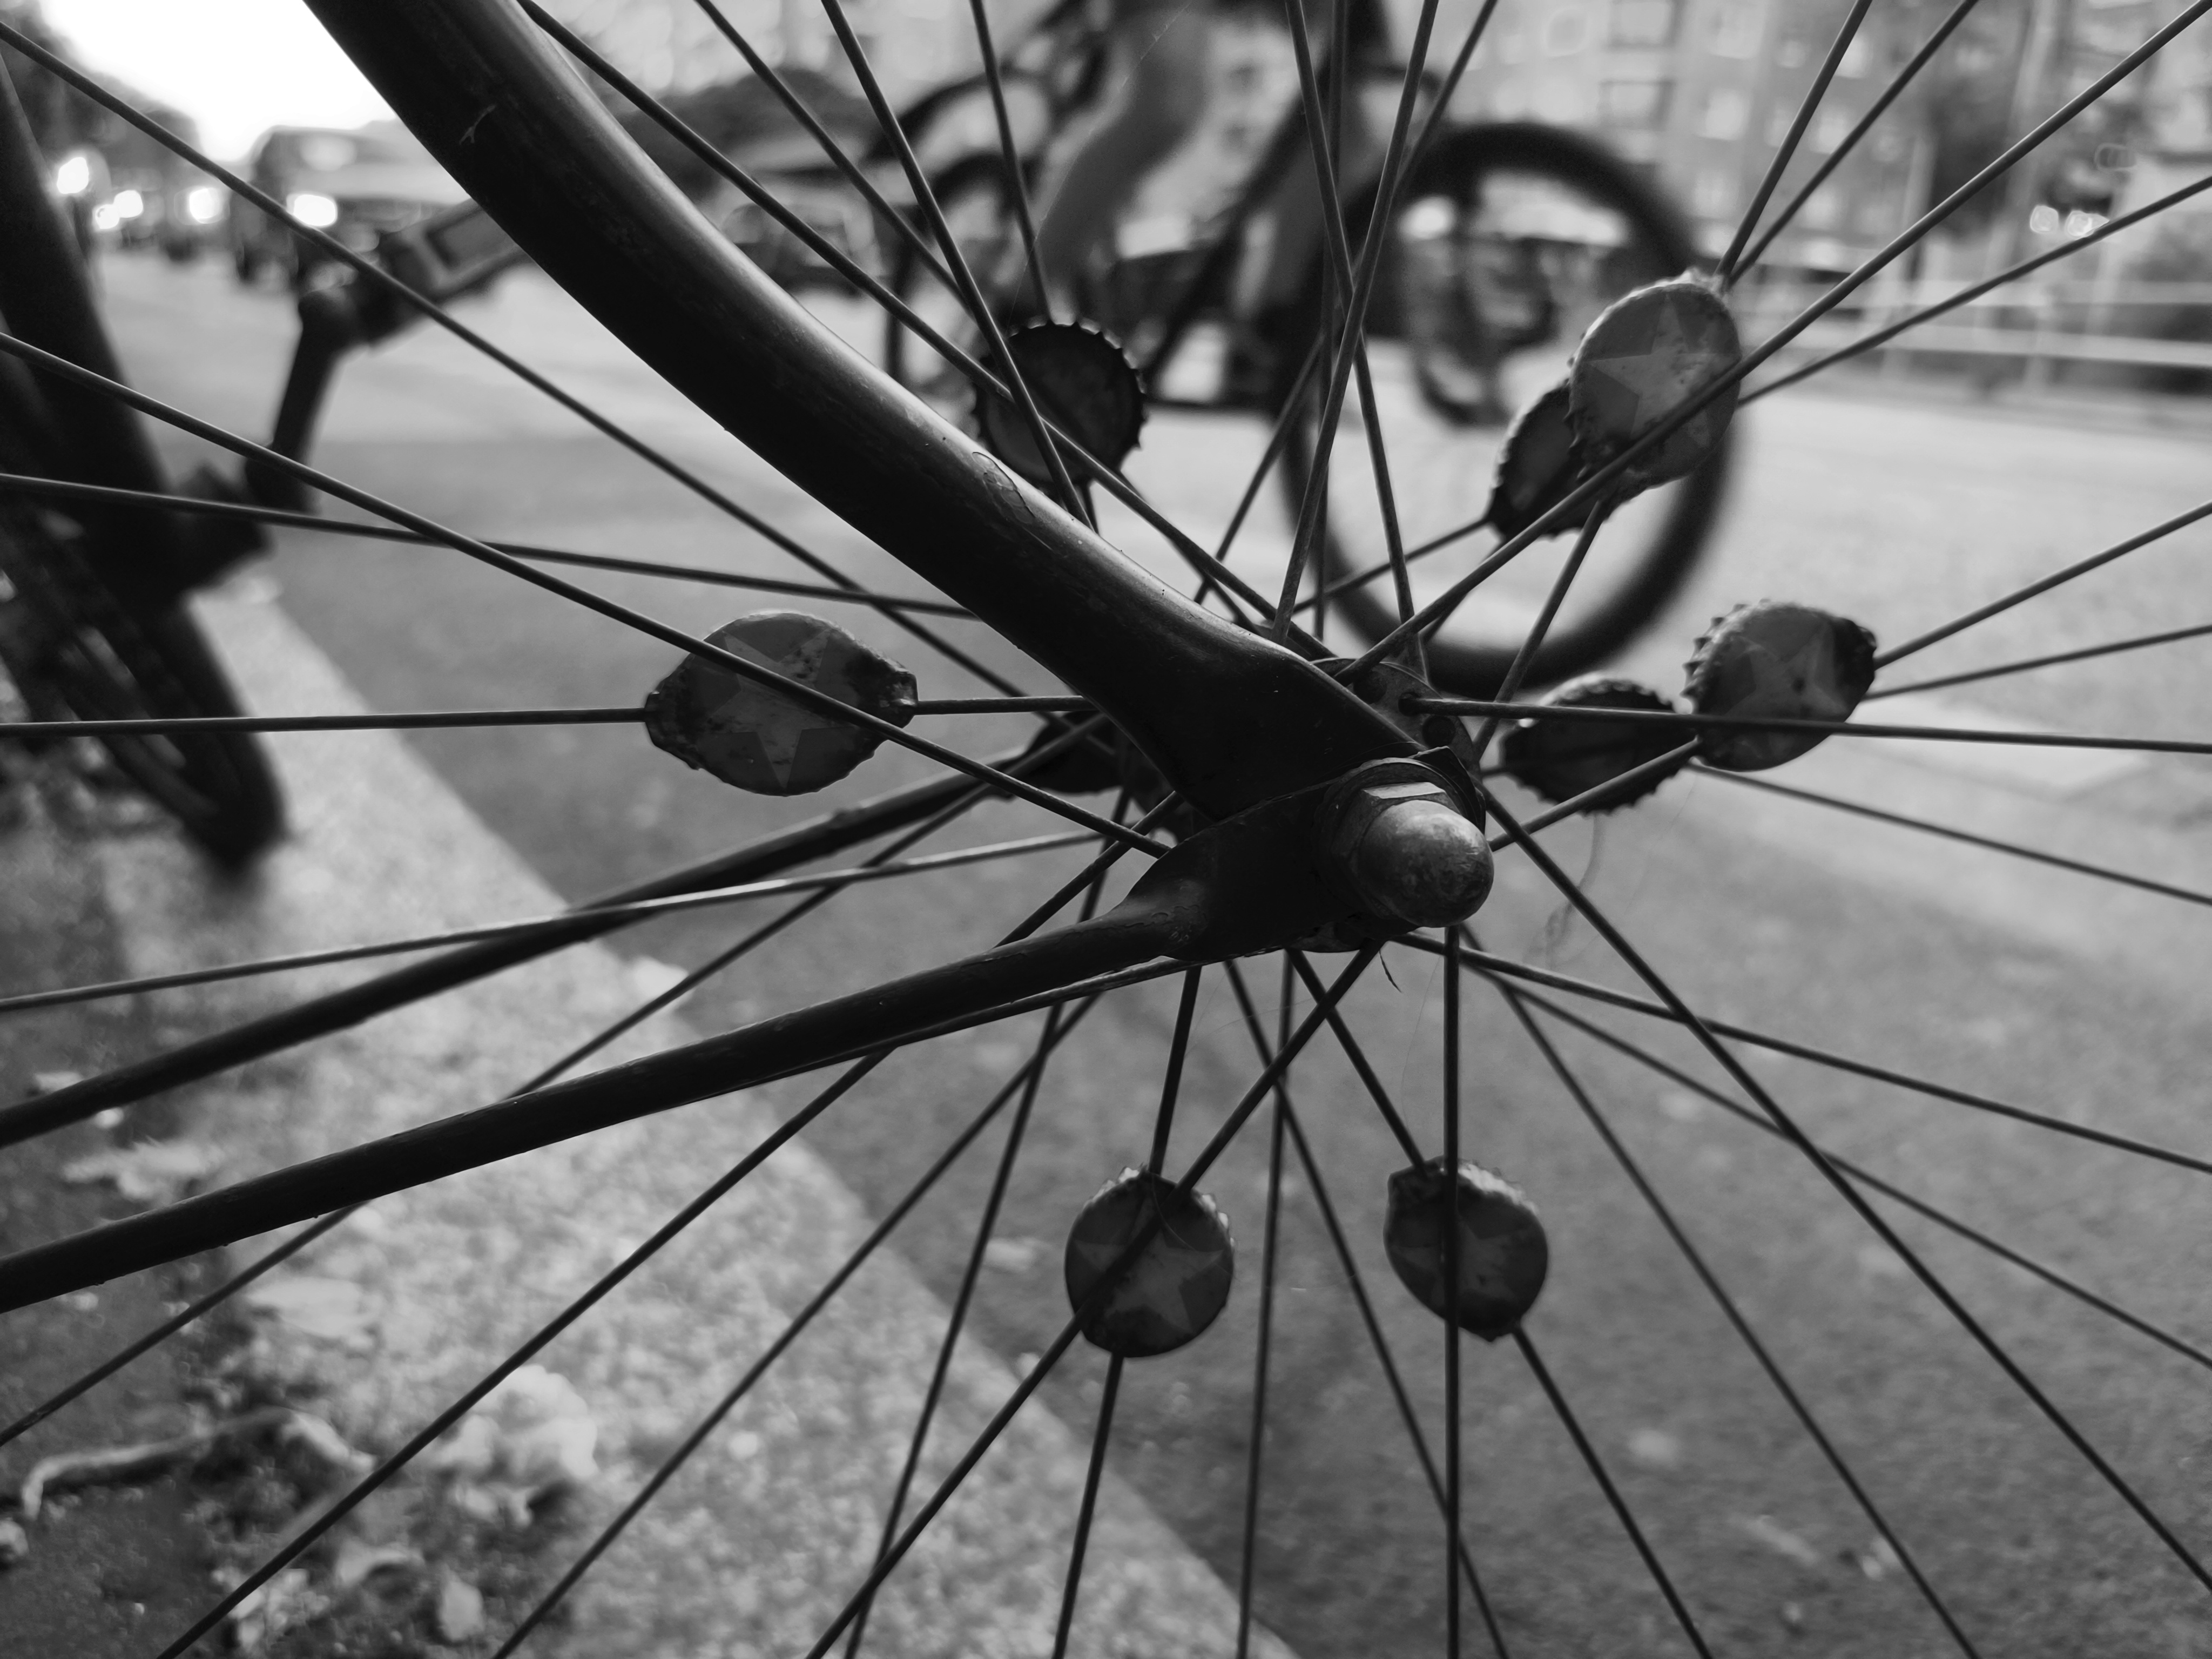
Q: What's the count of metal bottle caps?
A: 8